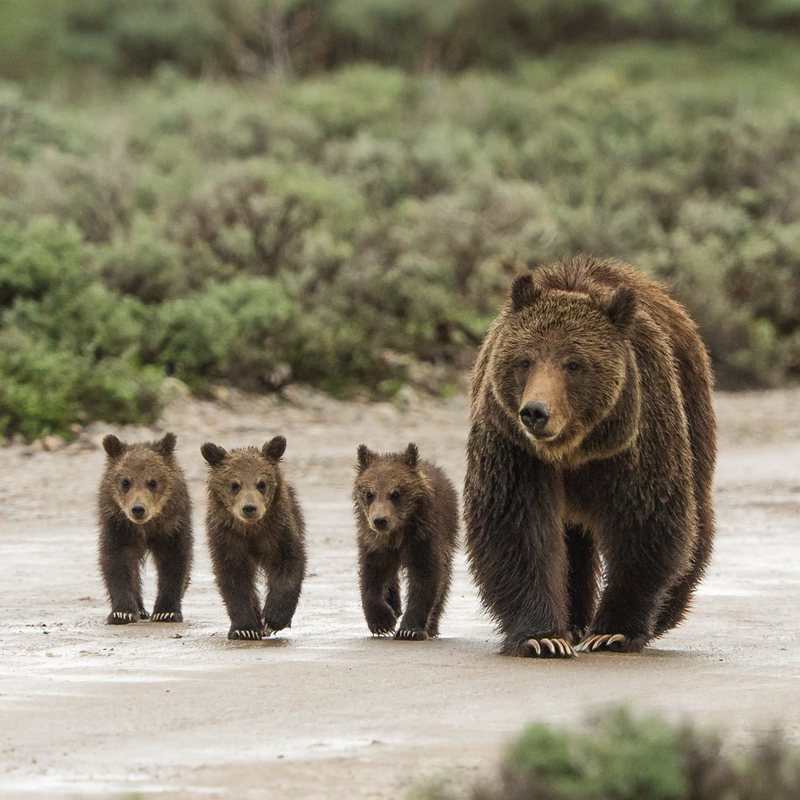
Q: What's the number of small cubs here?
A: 3